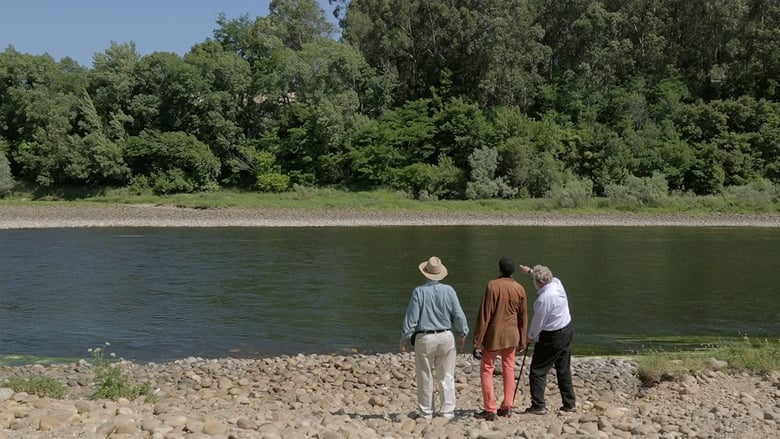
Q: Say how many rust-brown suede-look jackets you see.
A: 1